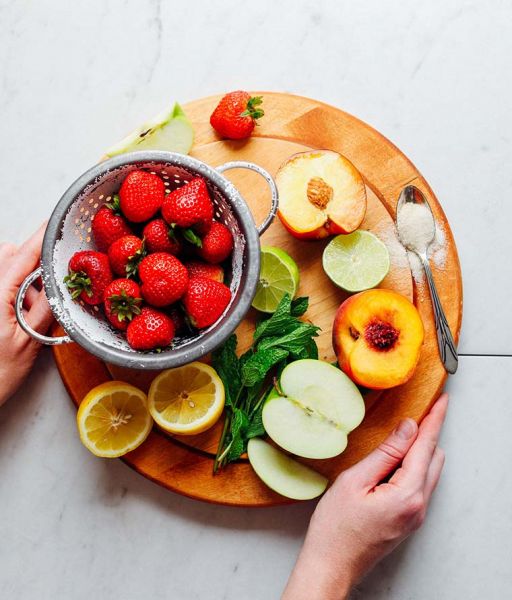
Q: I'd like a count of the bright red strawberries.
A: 13